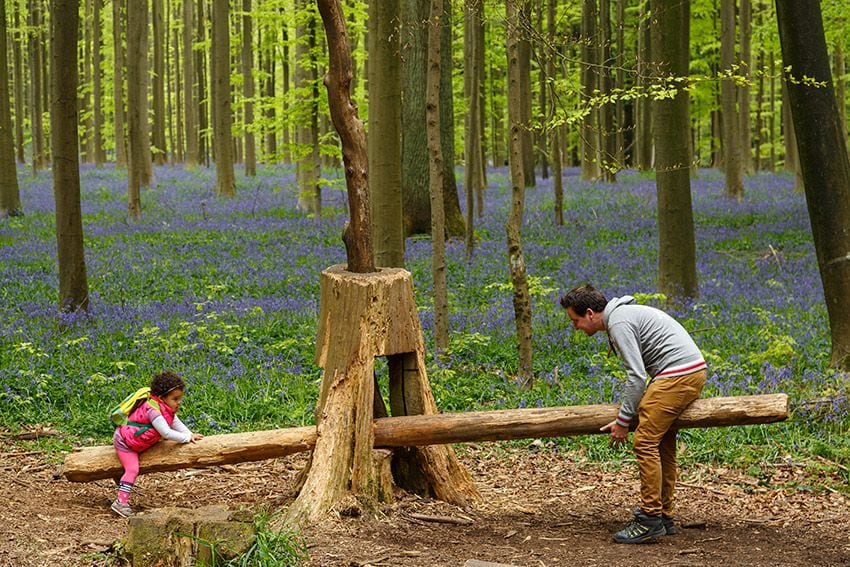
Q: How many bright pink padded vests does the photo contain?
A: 1